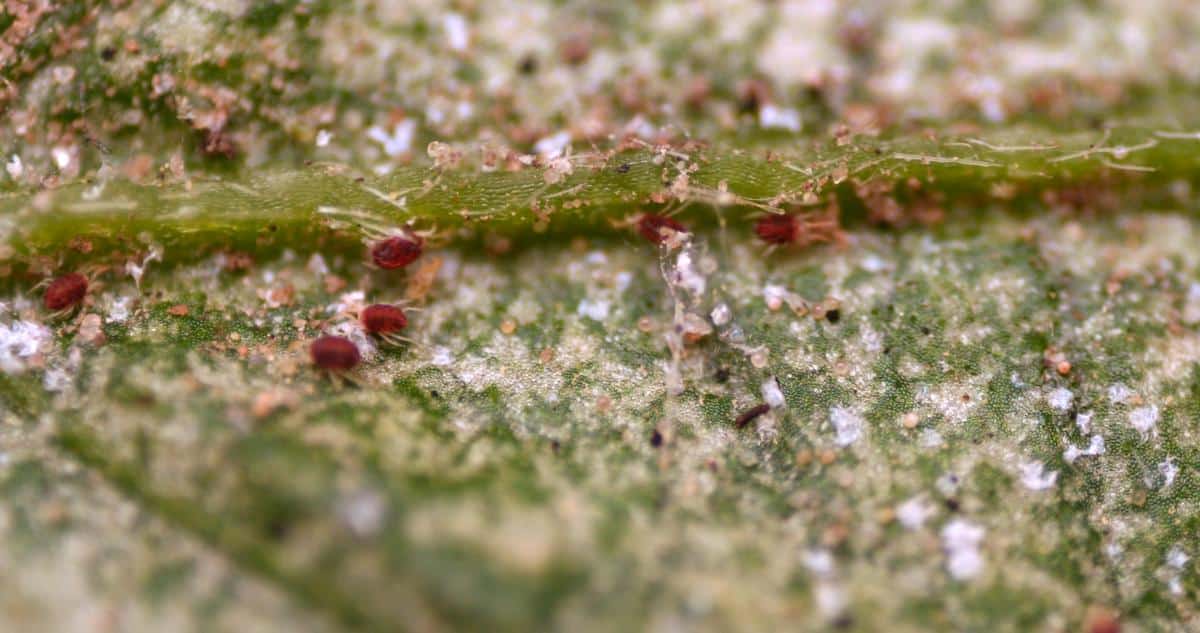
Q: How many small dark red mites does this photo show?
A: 6